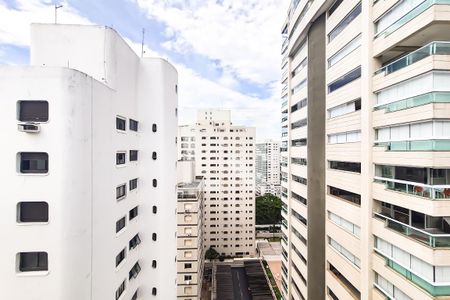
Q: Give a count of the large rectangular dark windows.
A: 4